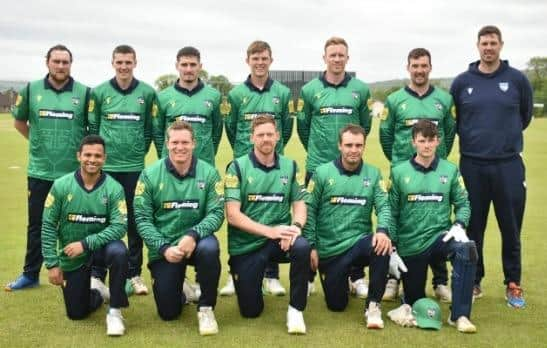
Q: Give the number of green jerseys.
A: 11